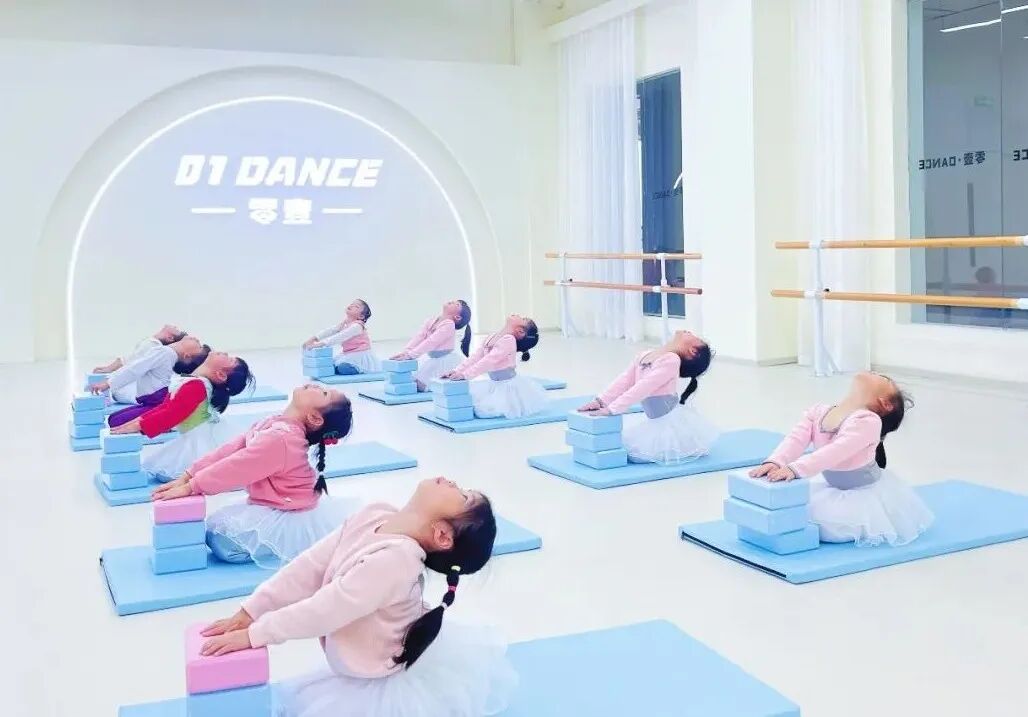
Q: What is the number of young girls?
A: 10